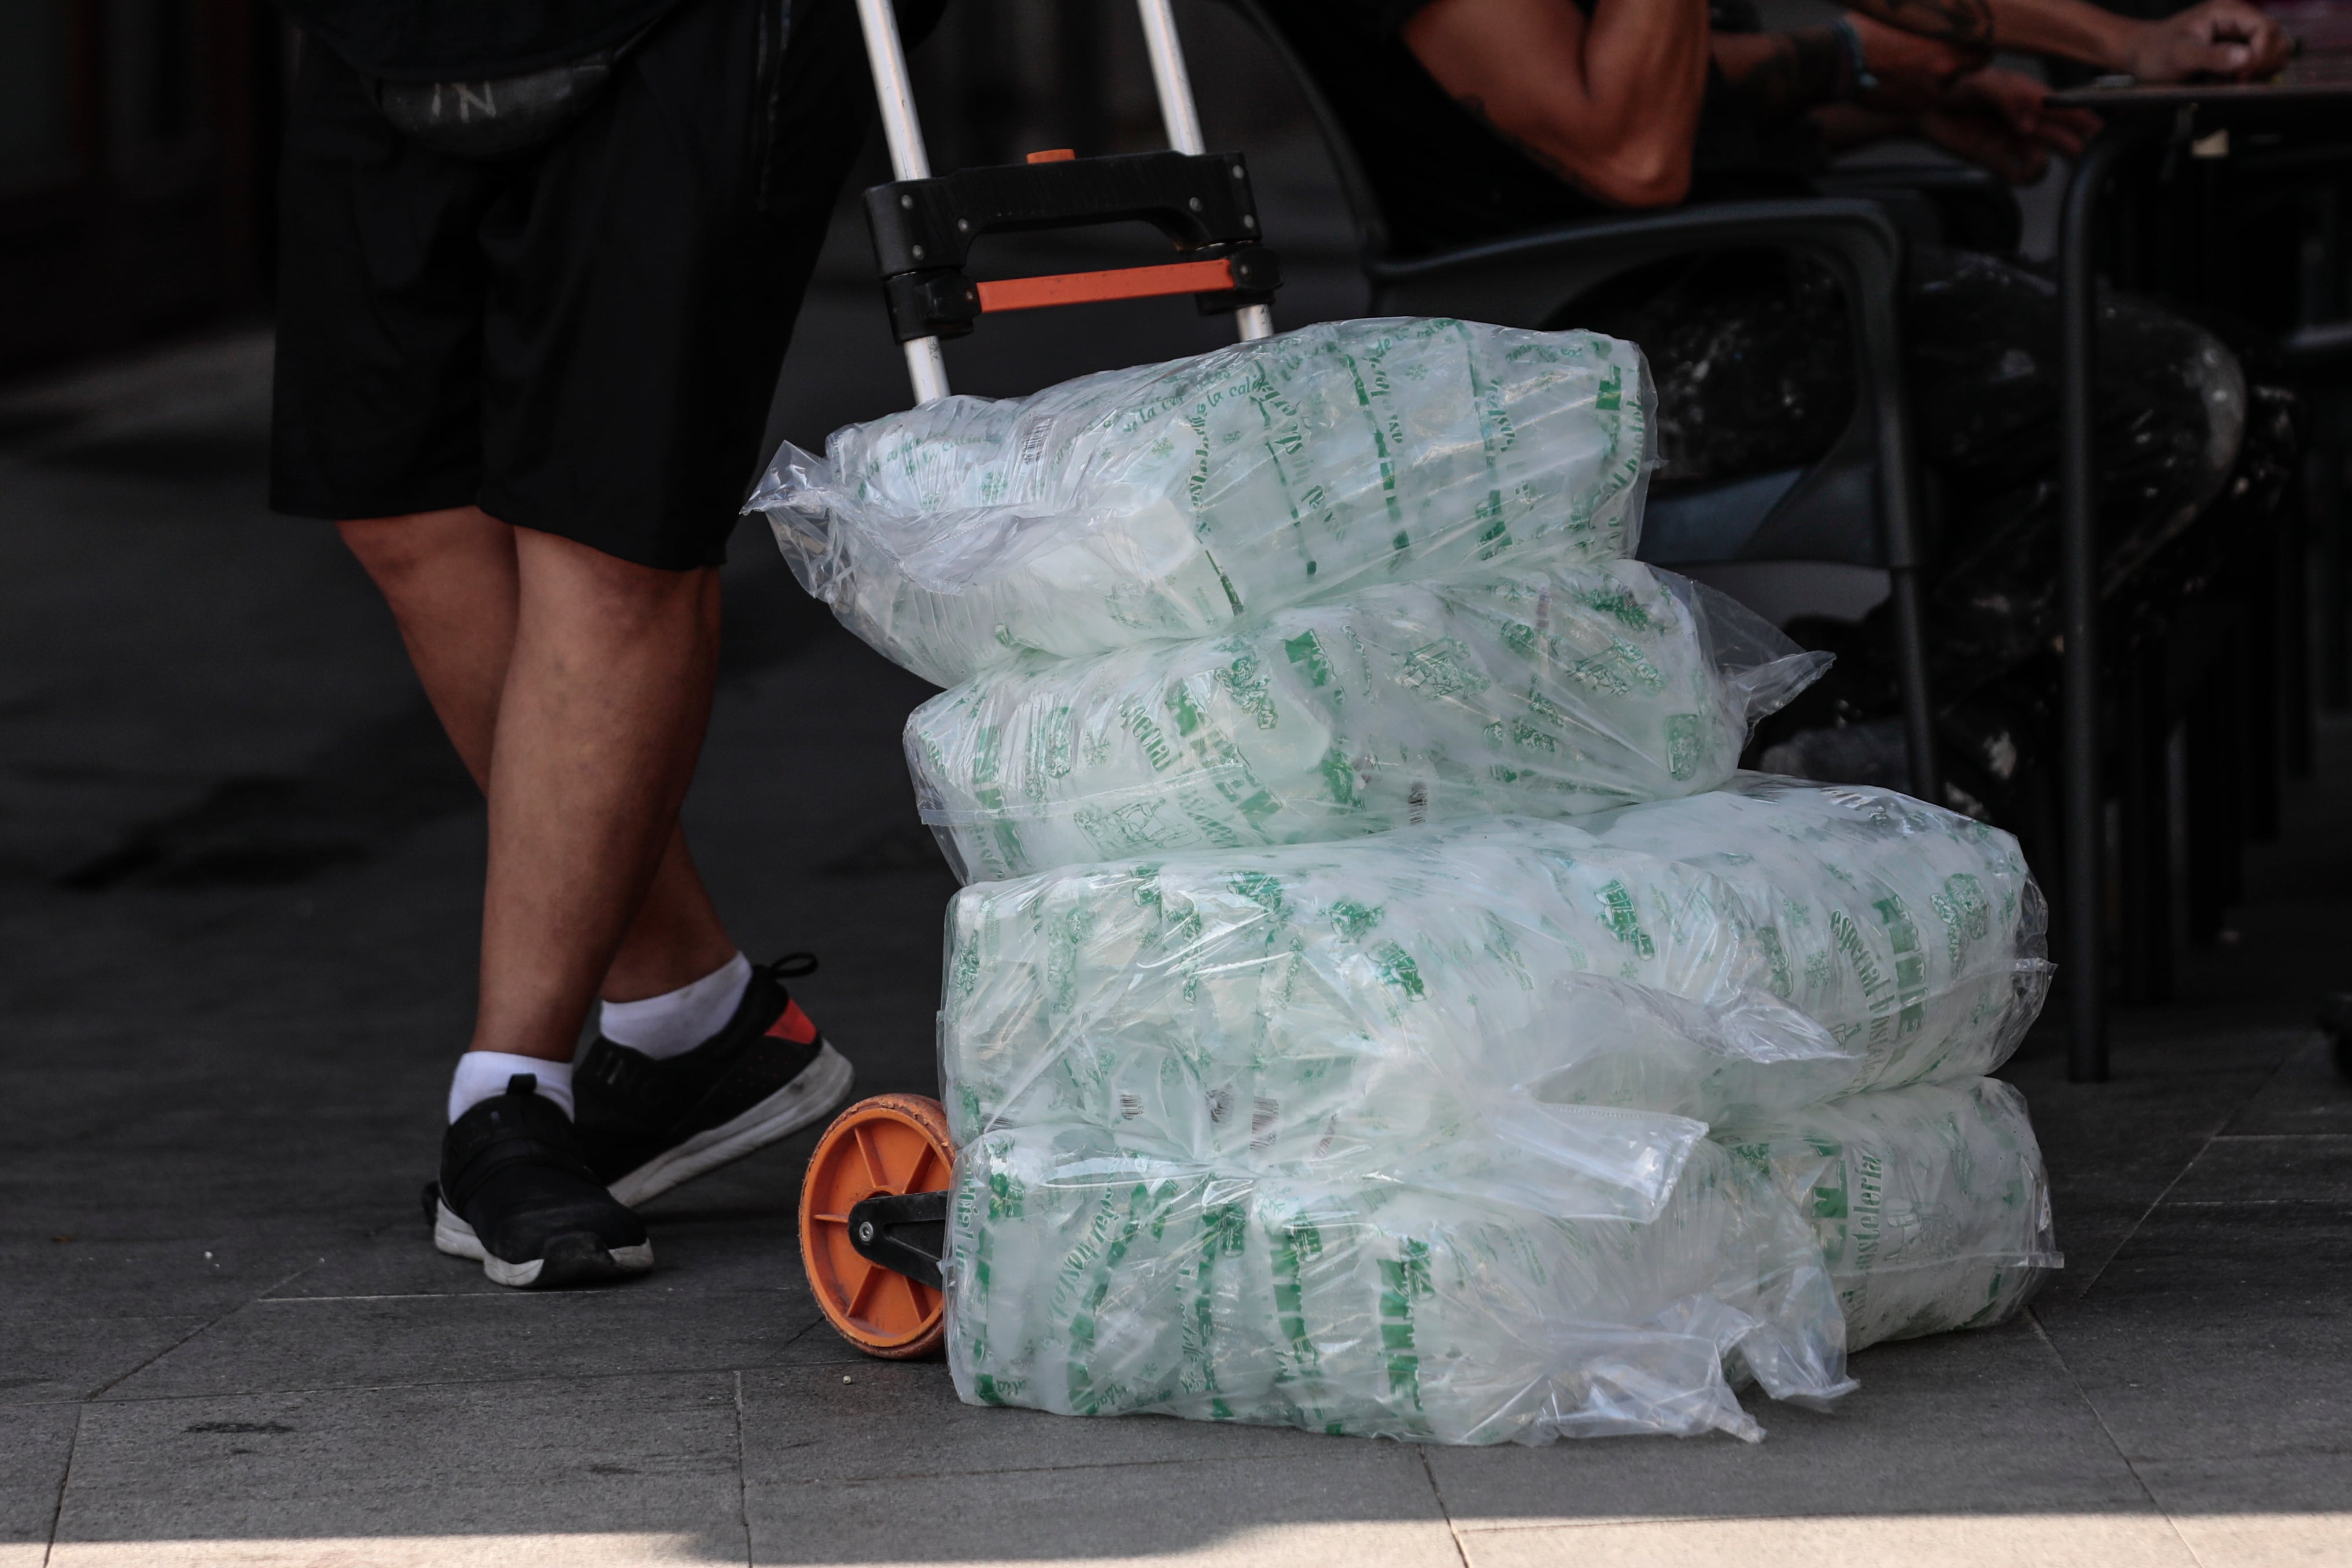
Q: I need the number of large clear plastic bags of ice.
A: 6